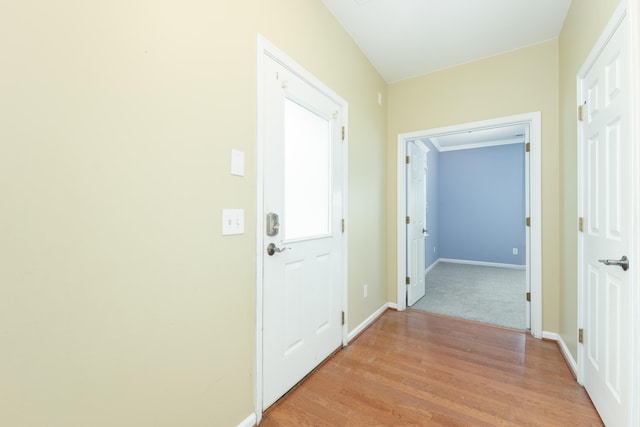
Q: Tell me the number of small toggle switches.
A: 2